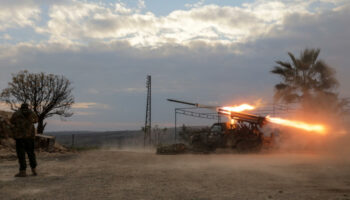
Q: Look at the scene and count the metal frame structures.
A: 2